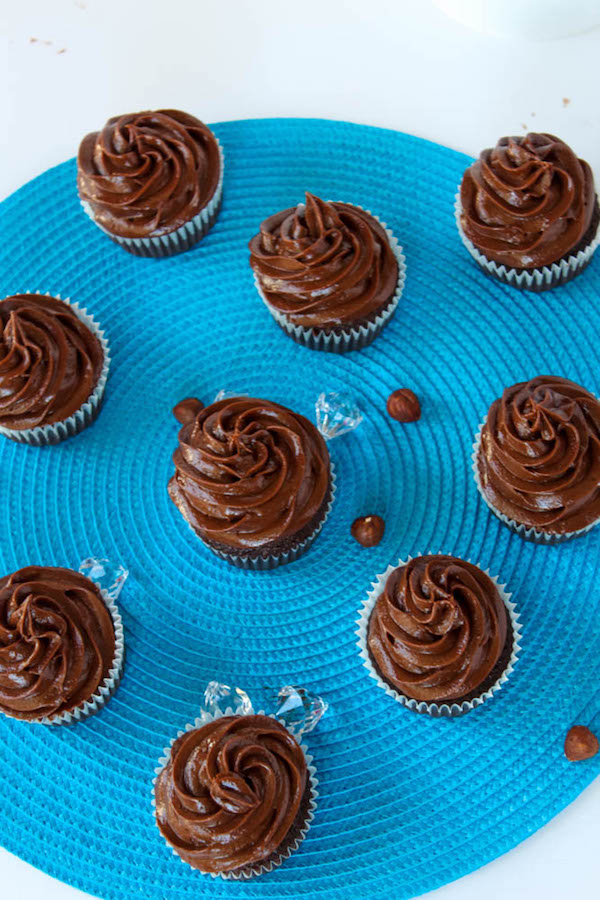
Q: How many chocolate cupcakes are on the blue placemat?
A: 9